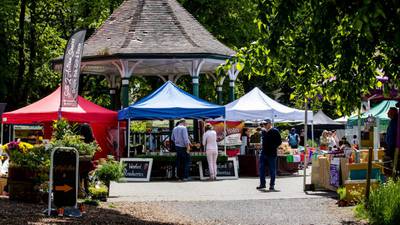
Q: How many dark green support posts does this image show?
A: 5